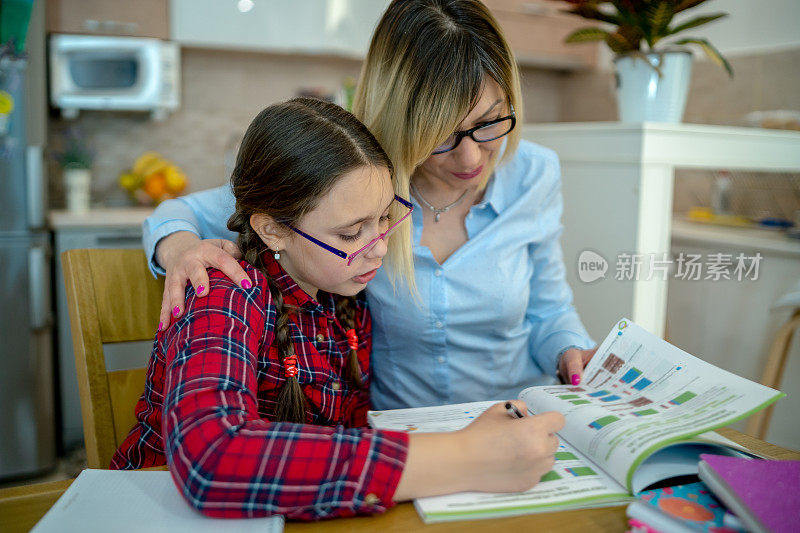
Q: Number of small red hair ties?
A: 2